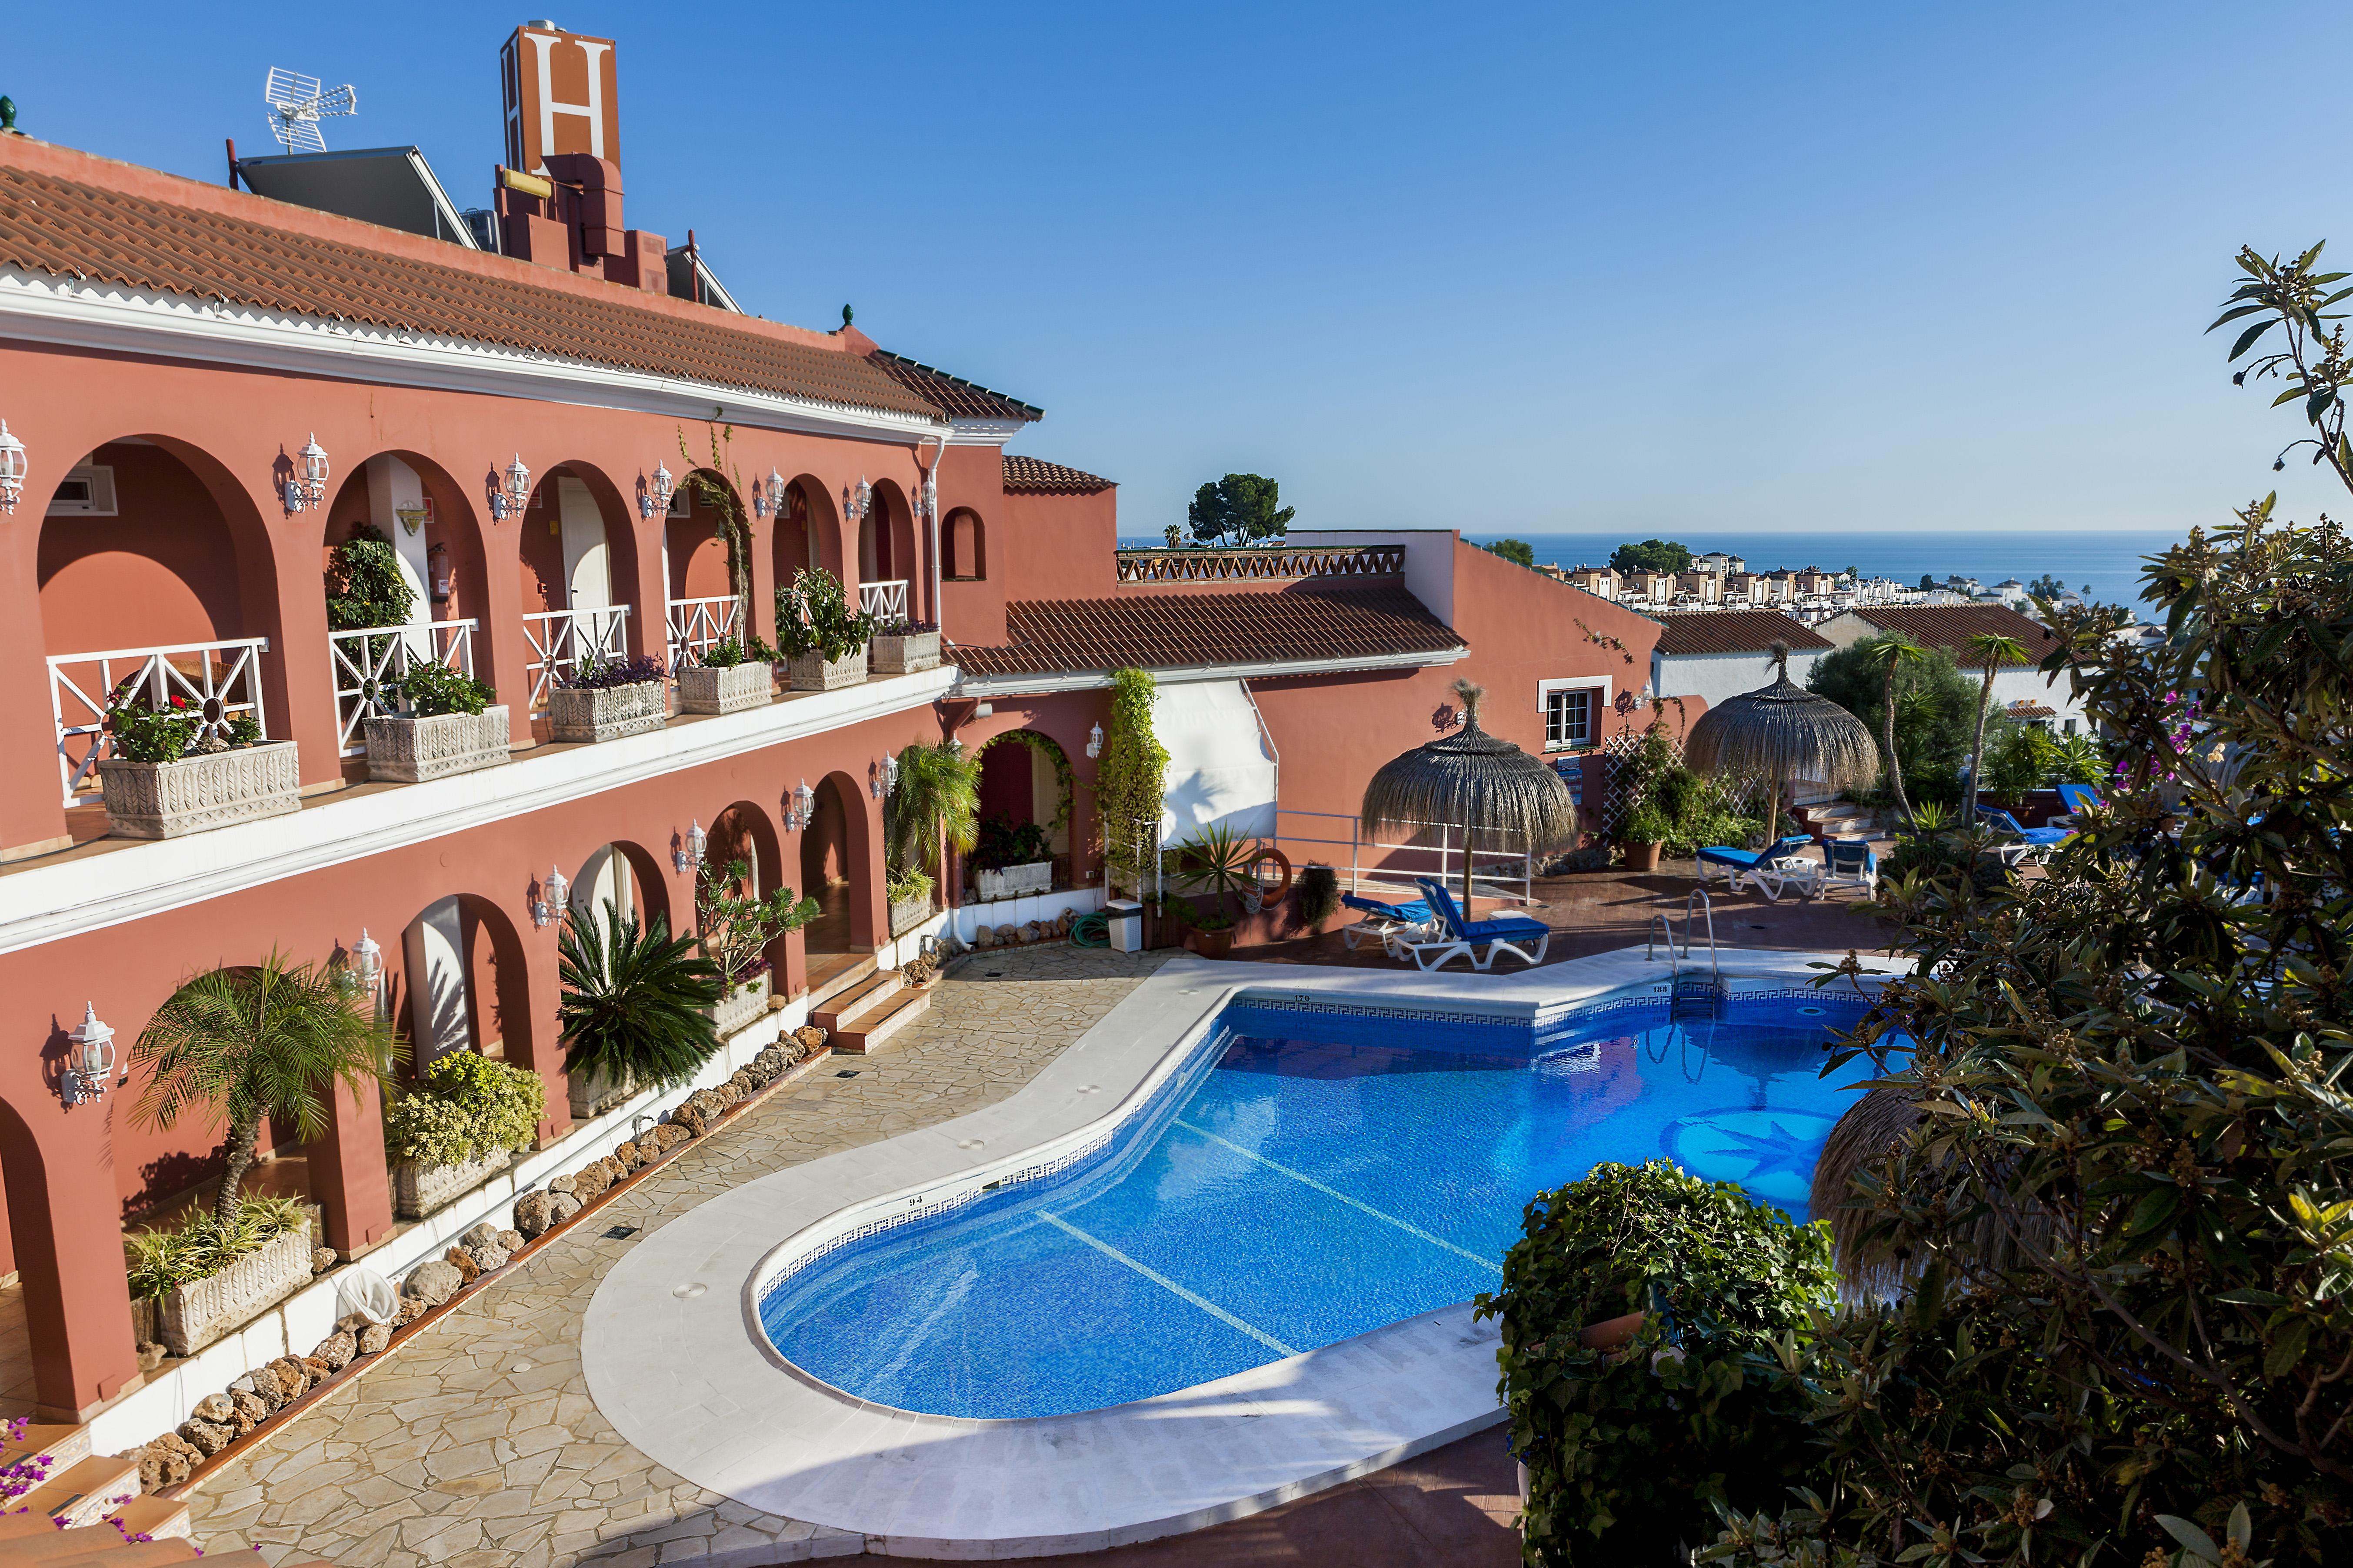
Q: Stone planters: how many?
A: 12